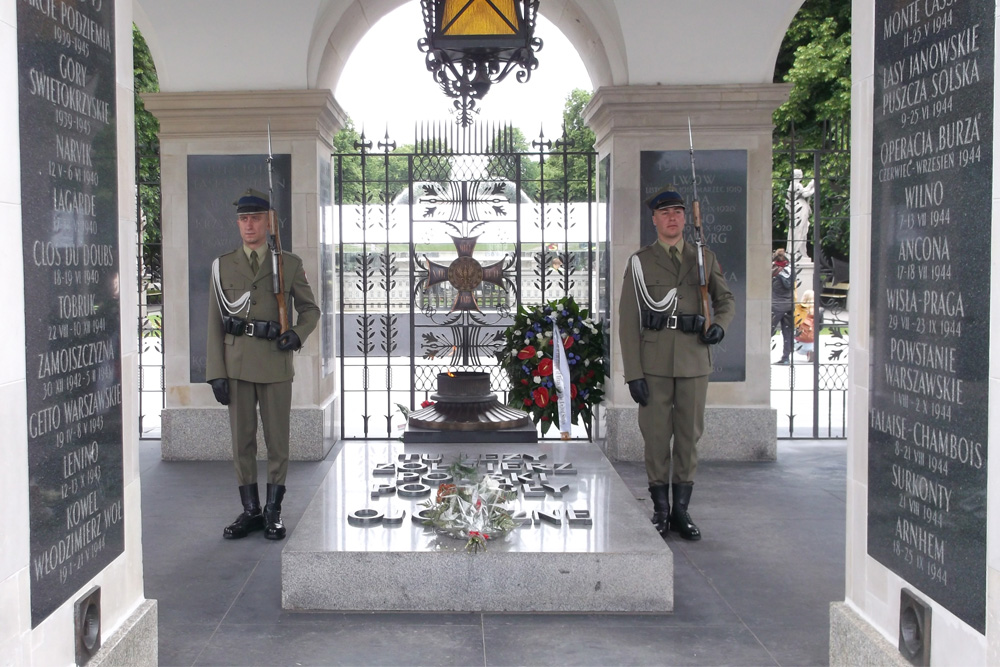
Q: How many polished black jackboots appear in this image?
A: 4